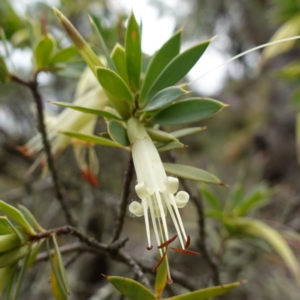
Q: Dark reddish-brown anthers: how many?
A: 5